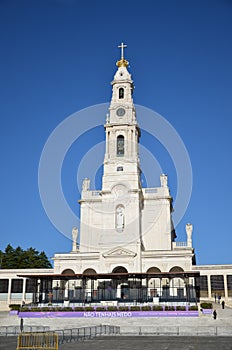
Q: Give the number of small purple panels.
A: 2